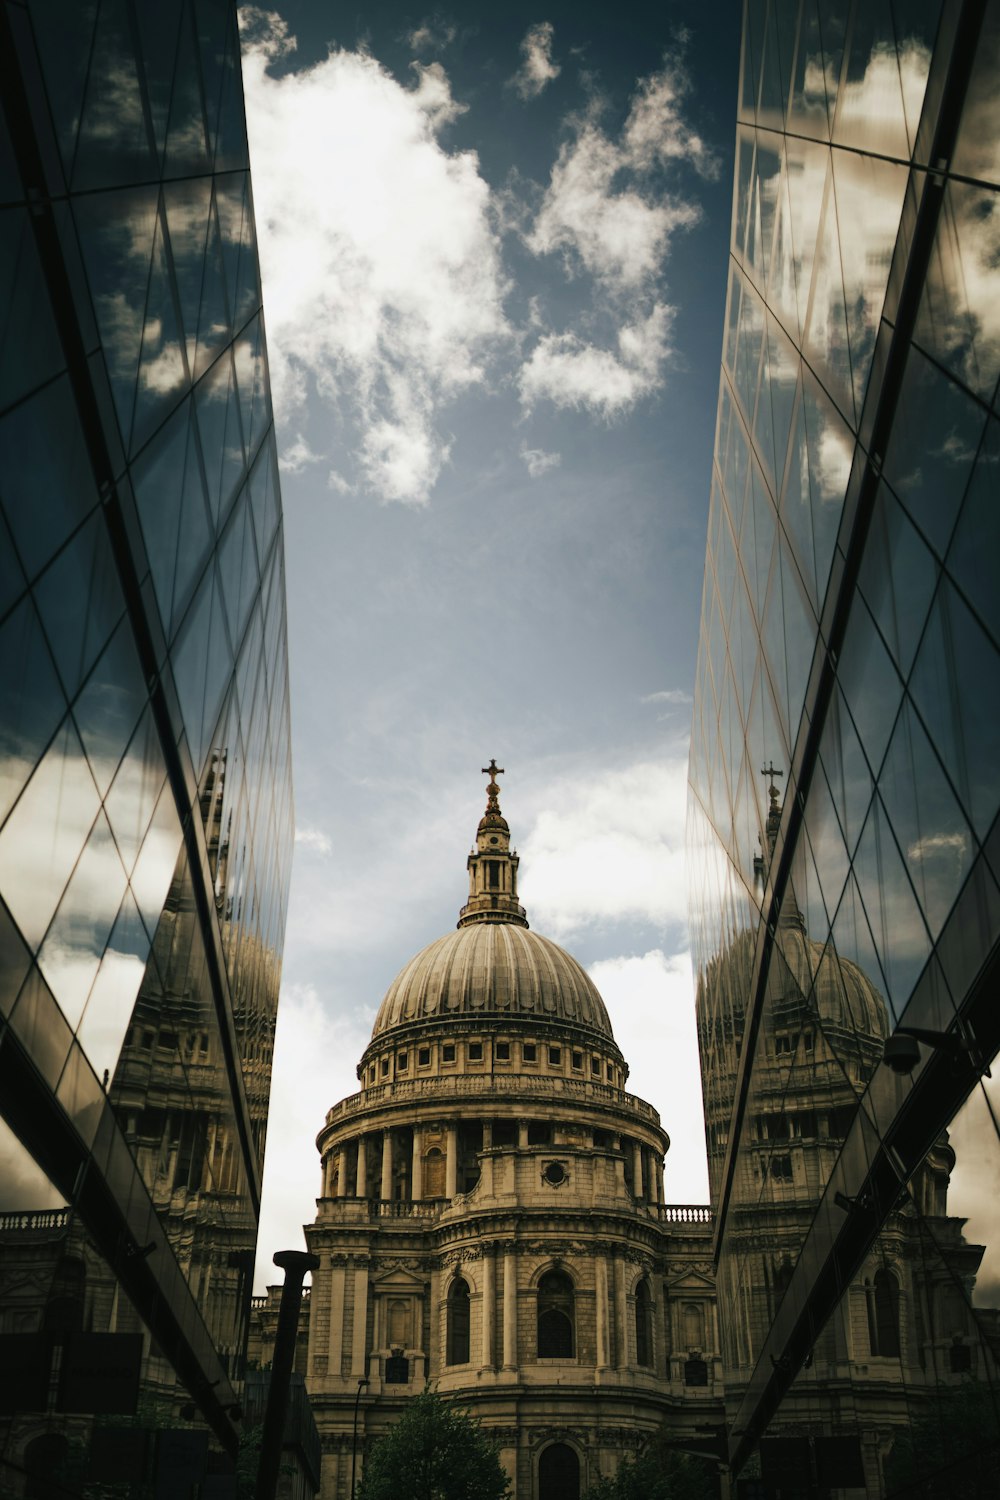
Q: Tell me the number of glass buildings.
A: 2